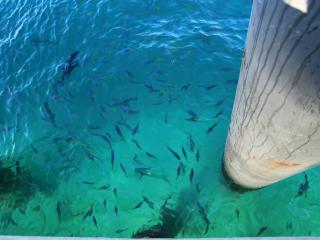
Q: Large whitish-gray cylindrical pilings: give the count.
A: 1